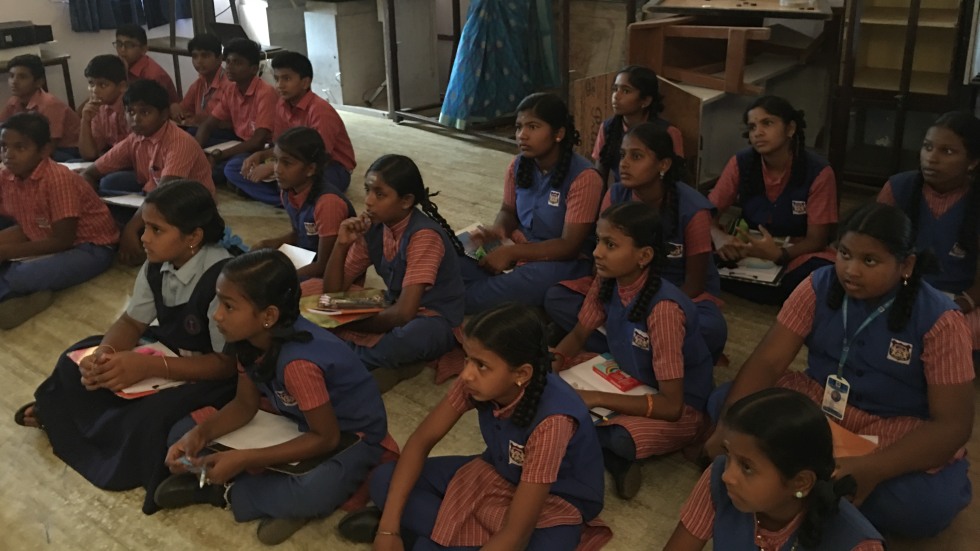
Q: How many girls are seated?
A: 13